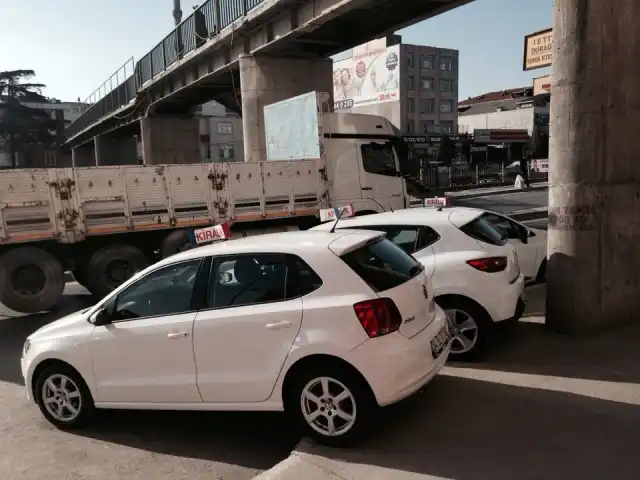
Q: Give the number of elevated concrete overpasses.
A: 1